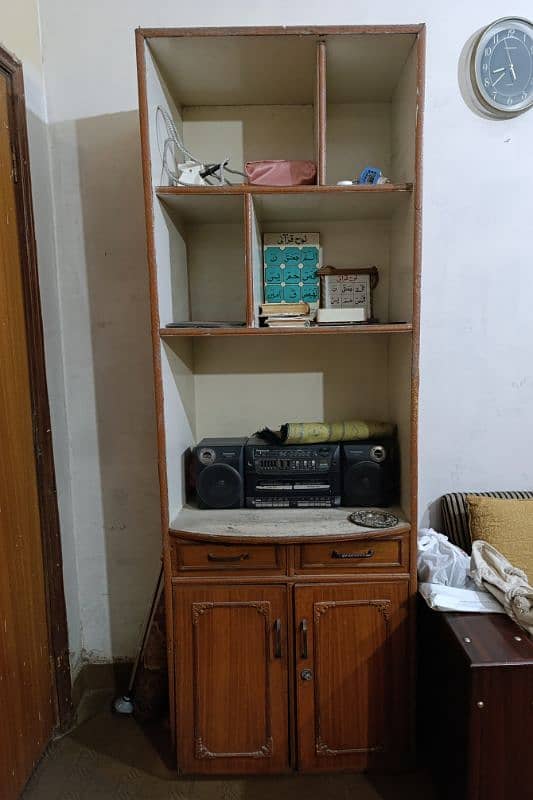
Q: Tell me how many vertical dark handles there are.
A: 2